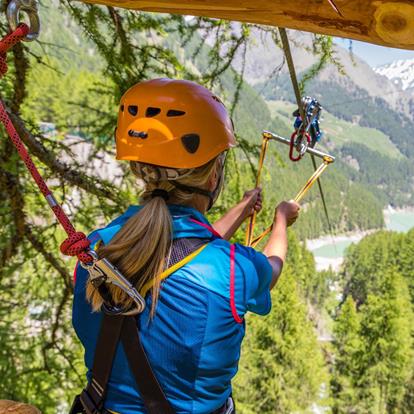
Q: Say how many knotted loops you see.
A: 2